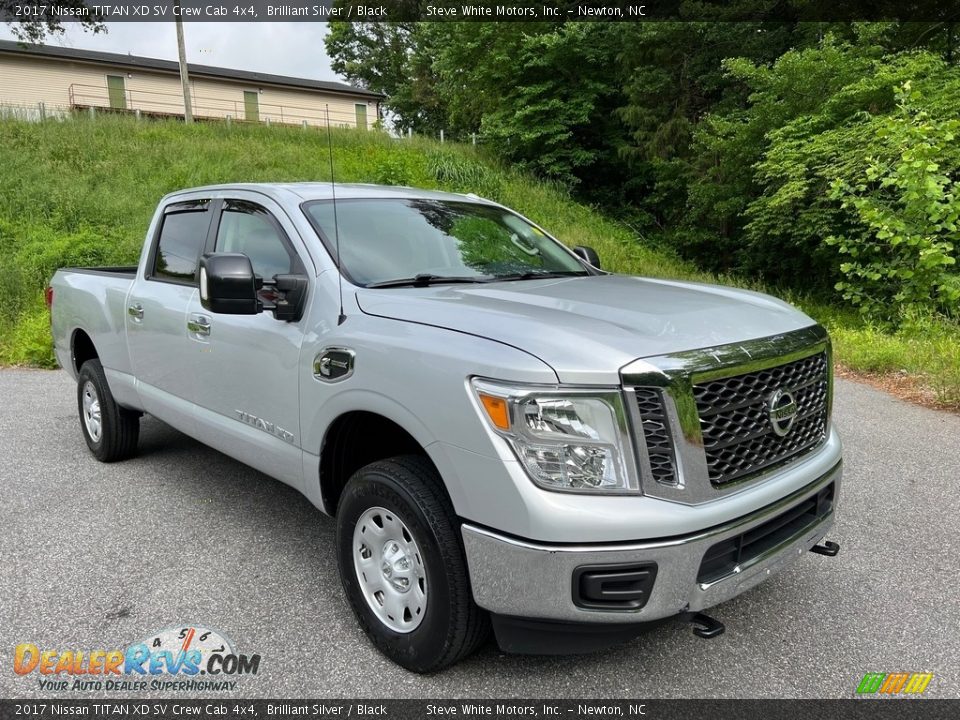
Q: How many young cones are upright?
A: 0